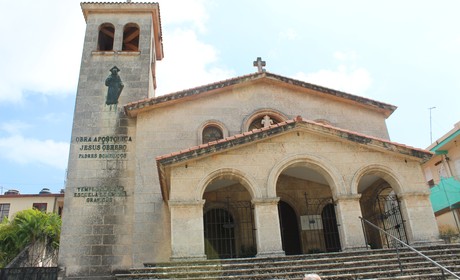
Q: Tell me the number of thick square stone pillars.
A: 4